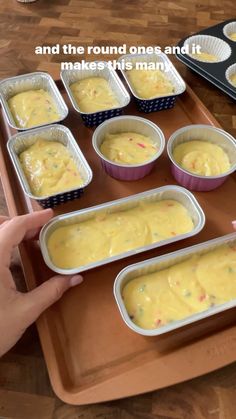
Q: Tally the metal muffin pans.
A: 1